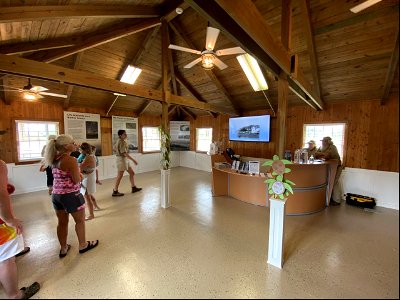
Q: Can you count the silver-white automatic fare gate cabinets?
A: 0